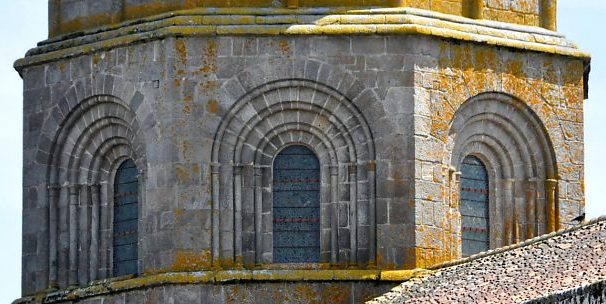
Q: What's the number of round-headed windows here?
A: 3